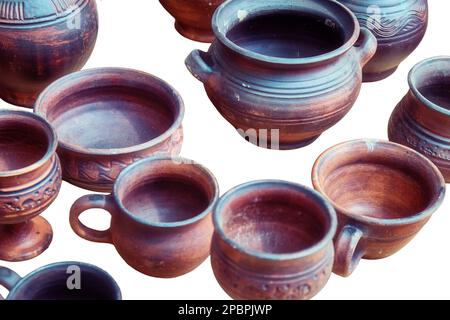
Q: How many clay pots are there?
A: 11